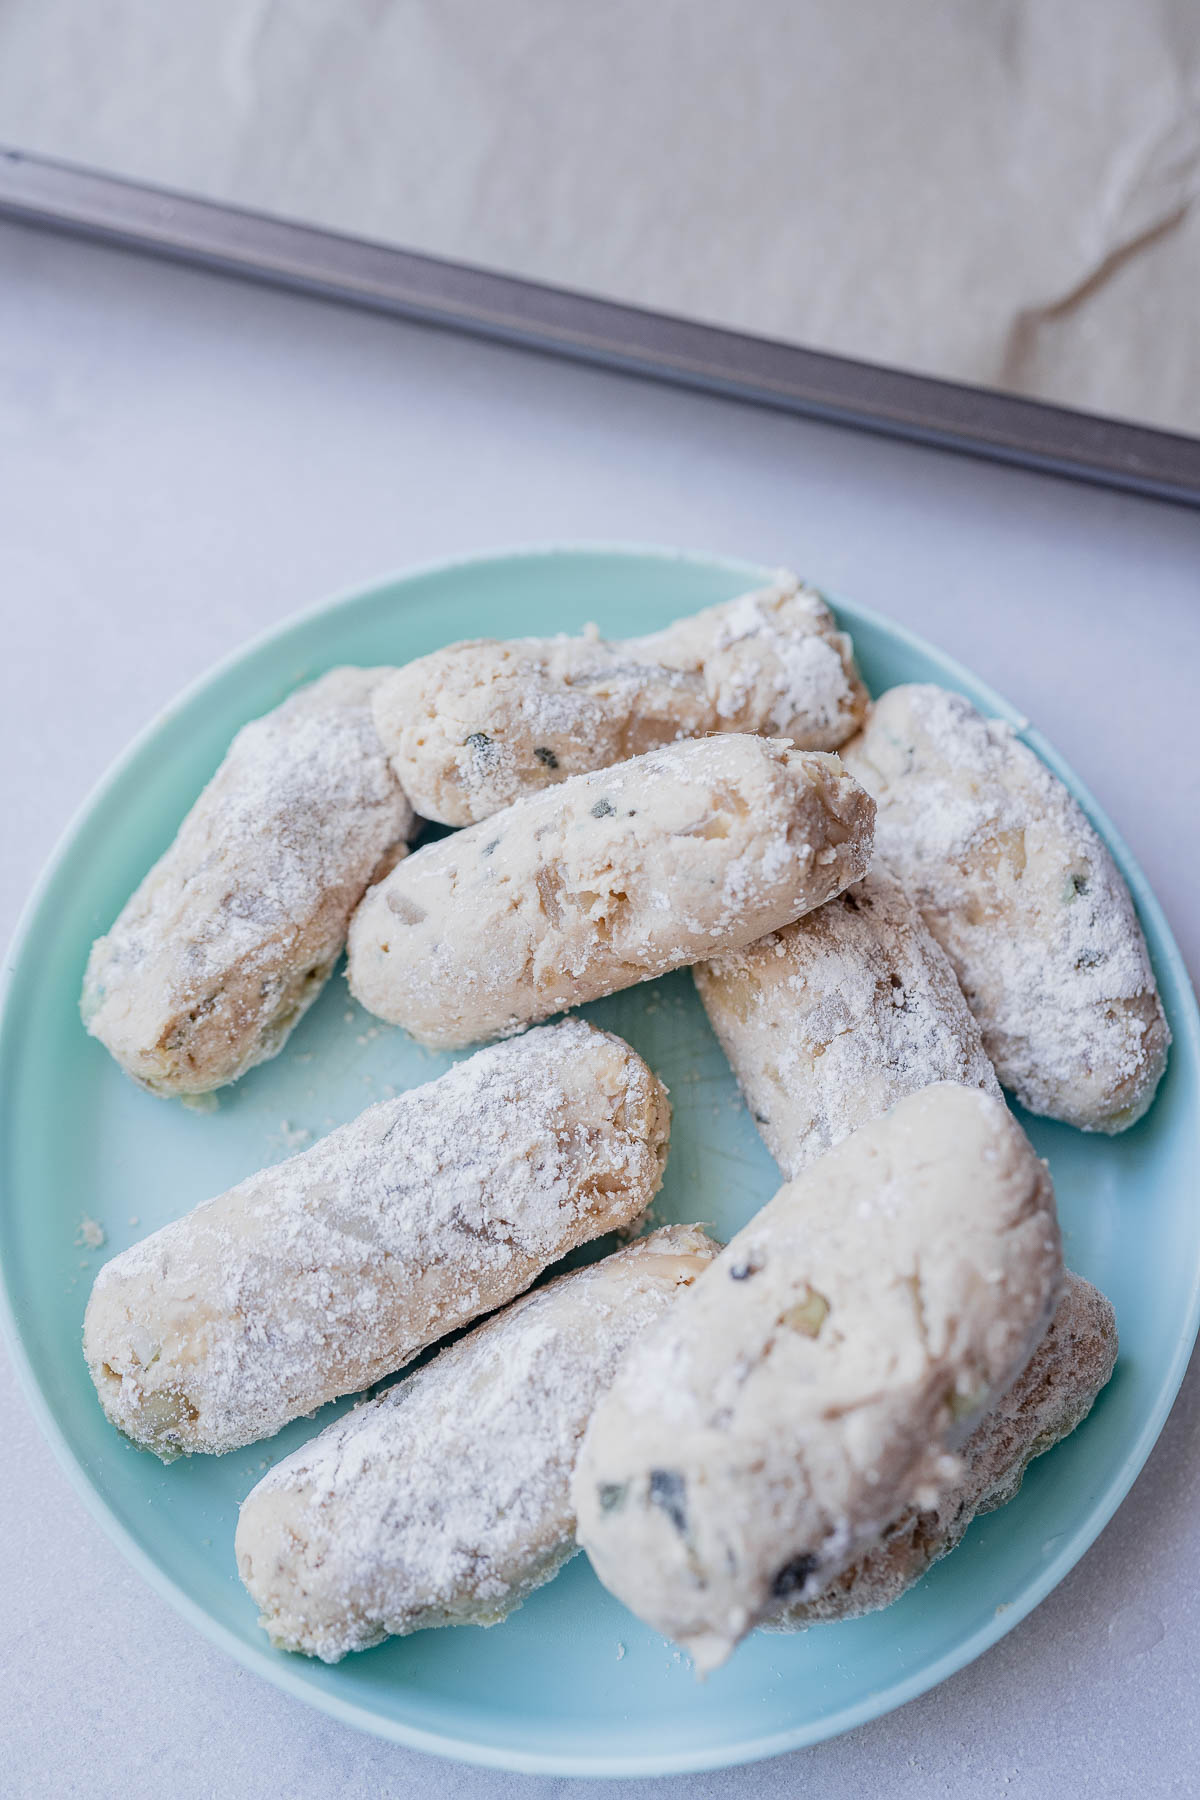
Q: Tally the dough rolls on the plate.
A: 9